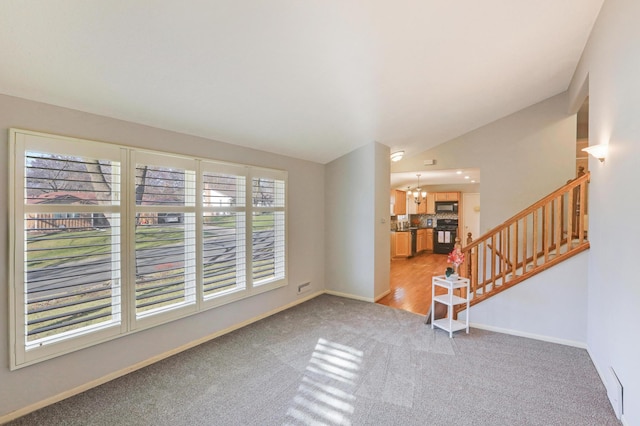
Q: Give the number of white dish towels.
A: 2